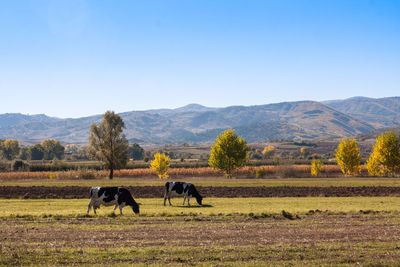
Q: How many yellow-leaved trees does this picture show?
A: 5